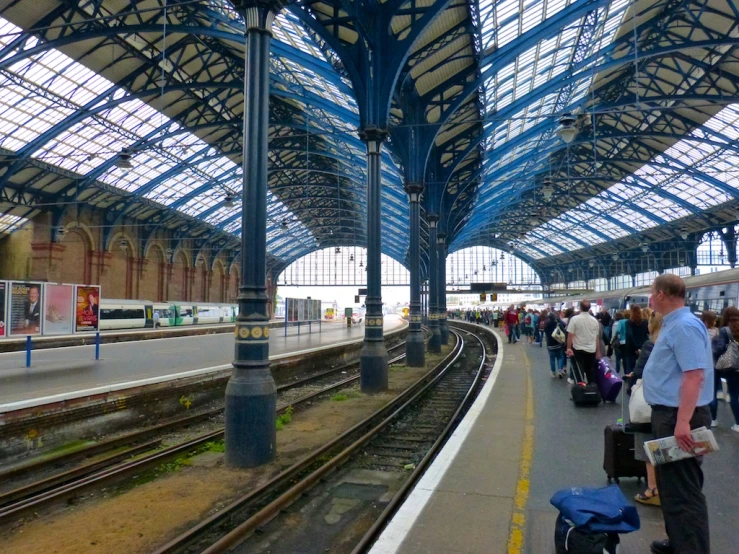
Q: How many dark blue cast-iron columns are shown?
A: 5